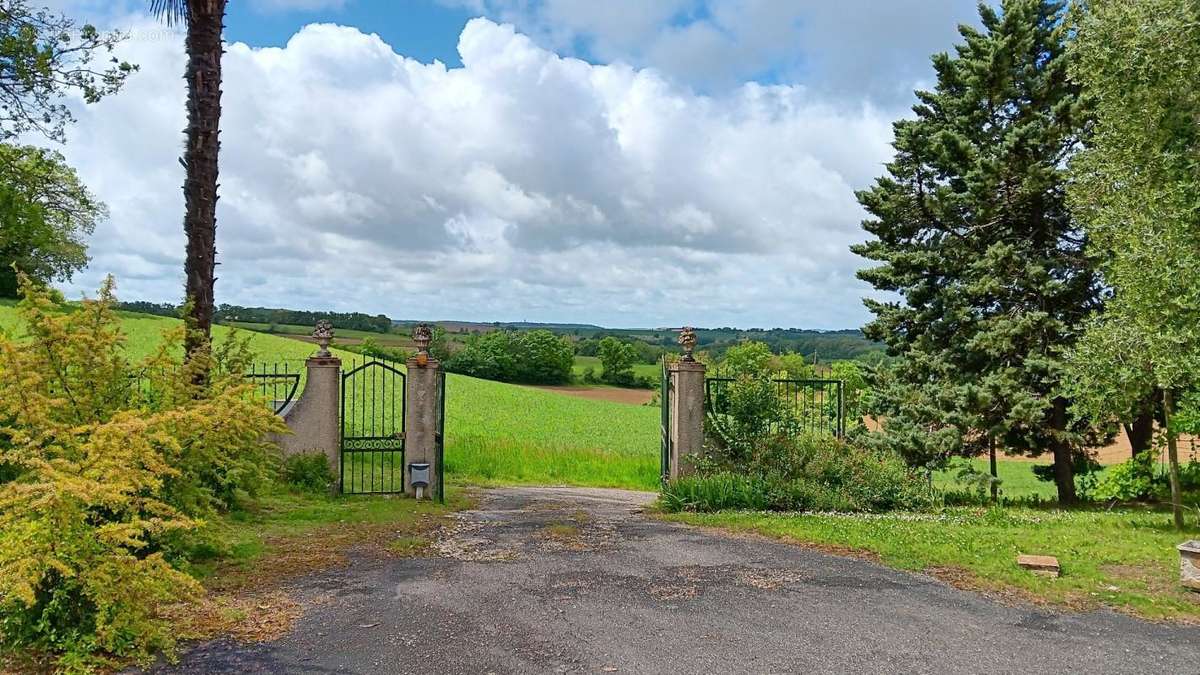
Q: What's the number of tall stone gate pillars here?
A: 3